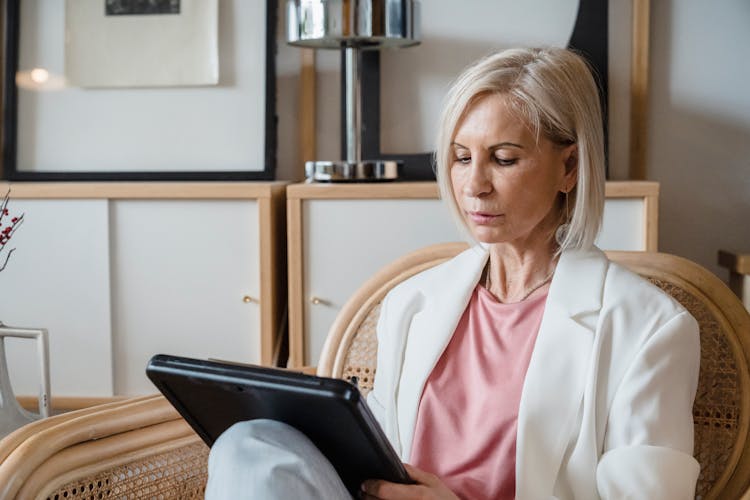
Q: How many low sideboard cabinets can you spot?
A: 2